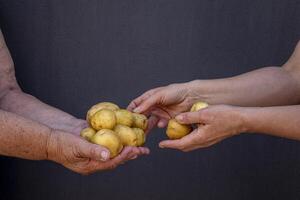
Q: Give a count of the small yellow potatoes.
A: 10